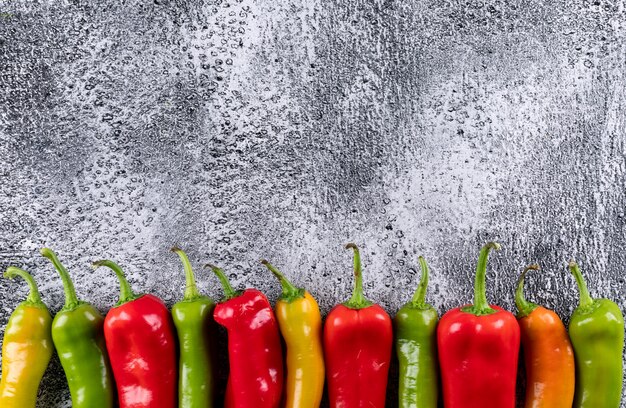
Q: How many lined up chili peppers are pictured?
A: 11